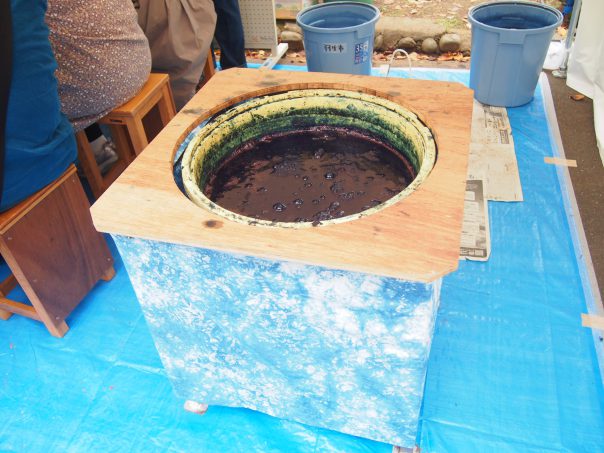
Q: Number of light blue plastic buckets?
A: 2